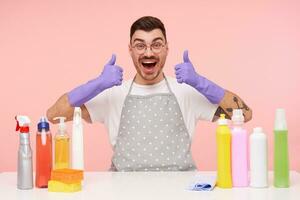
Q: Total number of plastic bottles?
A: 8